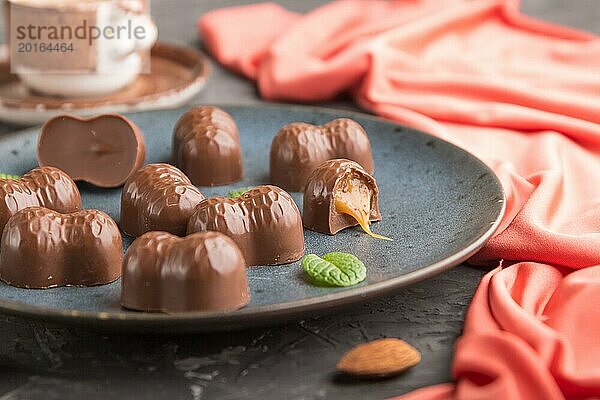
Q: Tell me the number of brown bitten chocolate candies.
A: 1